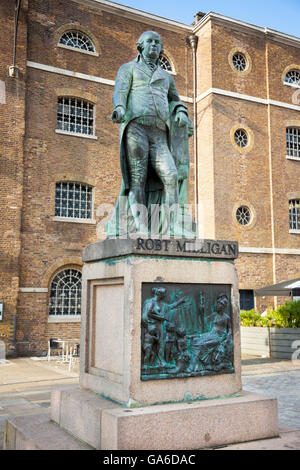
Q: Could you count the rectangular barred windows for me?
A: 4